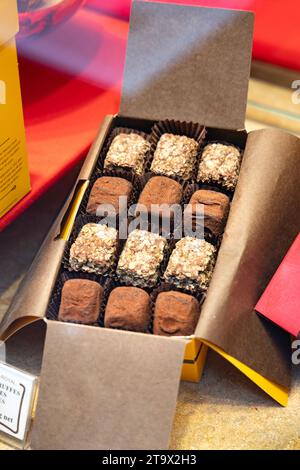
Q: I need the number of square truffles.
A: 12